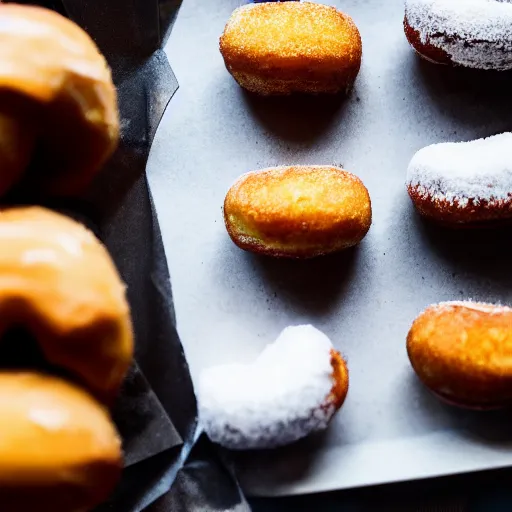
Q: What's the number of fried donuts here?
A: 9